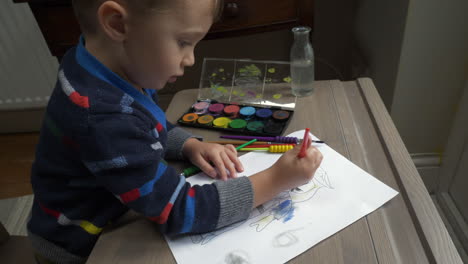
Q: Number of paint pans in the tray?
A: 12